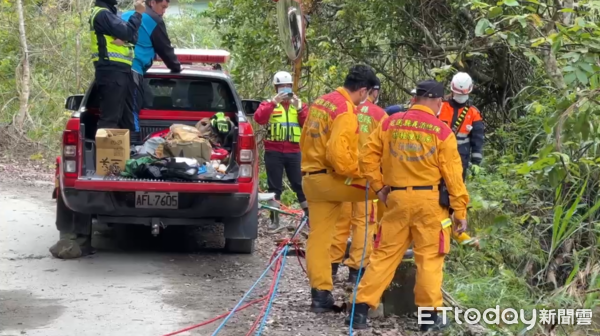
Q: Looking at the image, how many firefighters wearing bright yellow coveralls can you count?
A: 3